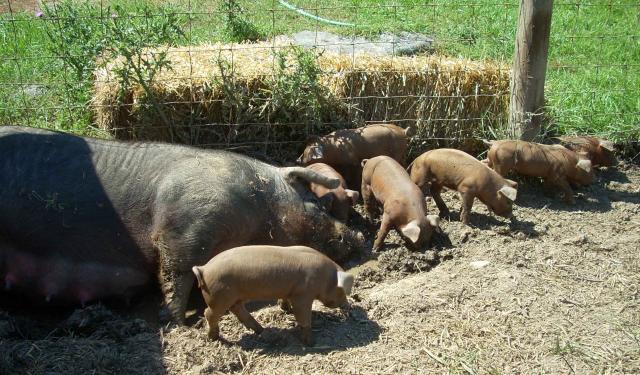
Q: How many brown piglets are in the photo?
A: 7